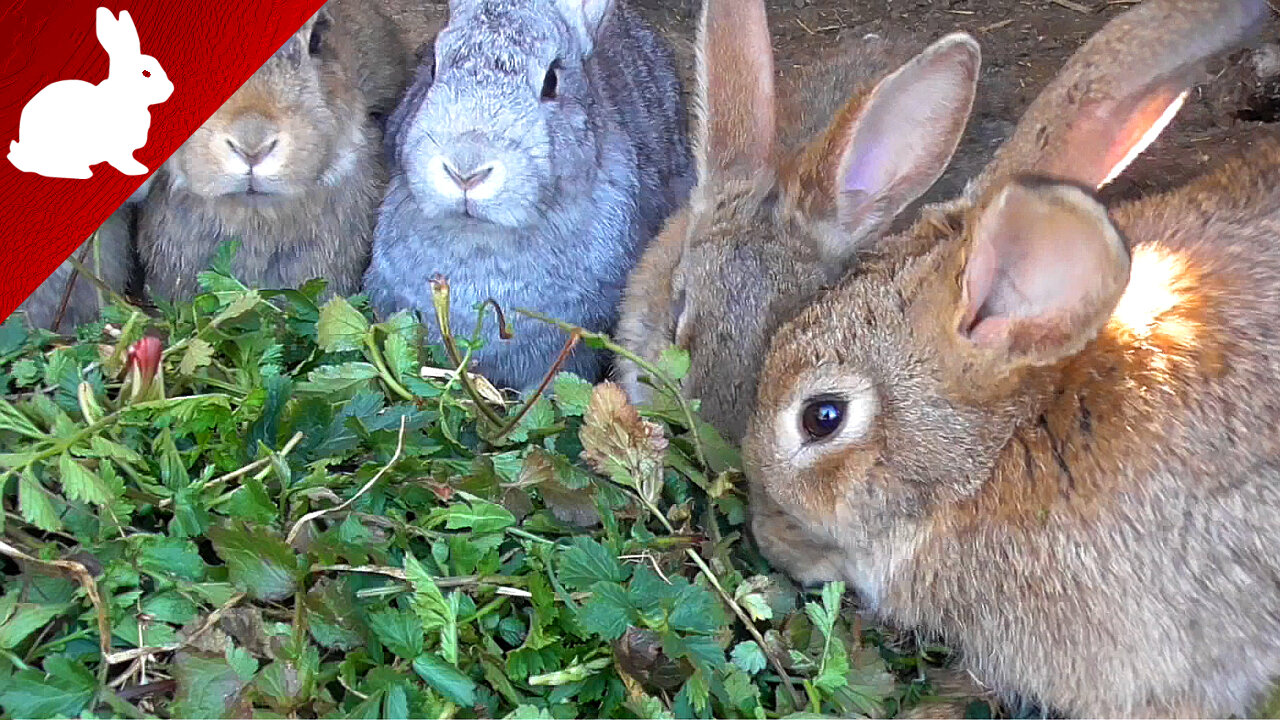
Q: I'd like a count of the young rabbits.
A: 4